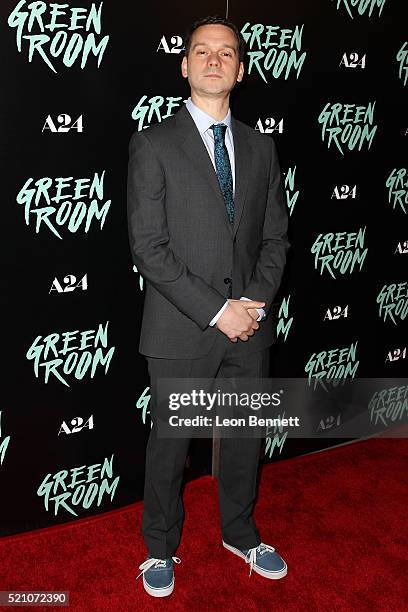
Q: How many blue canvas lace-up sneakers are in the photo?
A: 2